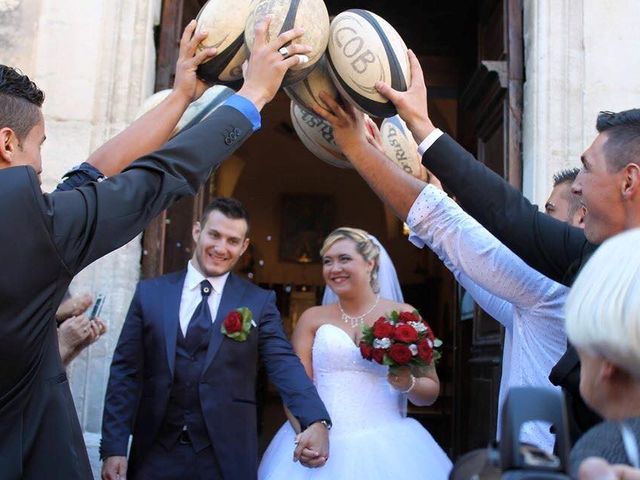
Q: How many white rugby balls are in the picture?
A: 7